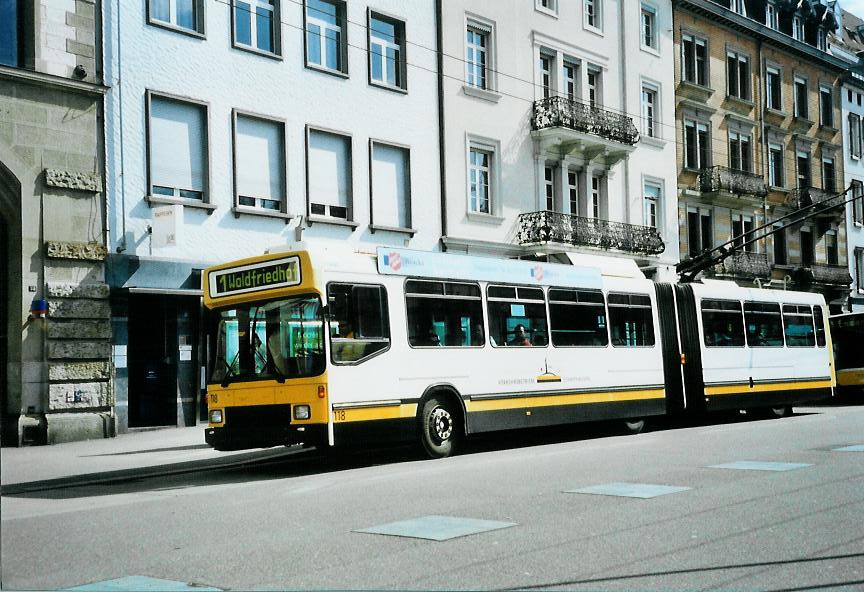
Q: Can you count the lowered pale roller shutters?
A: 4